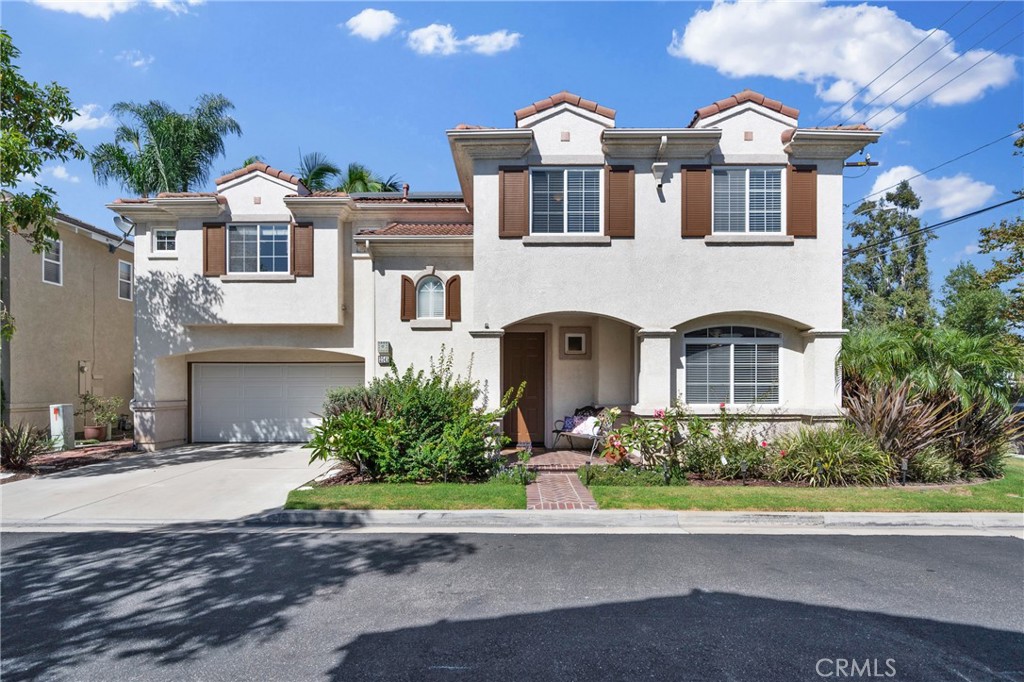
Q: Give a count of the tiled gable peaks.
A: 3